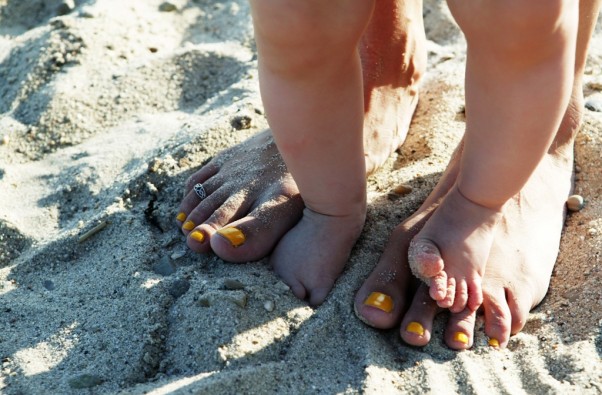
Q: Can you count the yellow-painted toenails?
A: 8